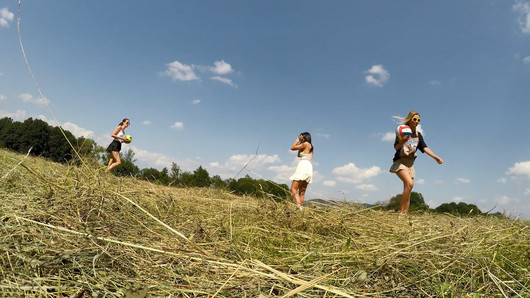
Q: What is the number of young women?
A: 3